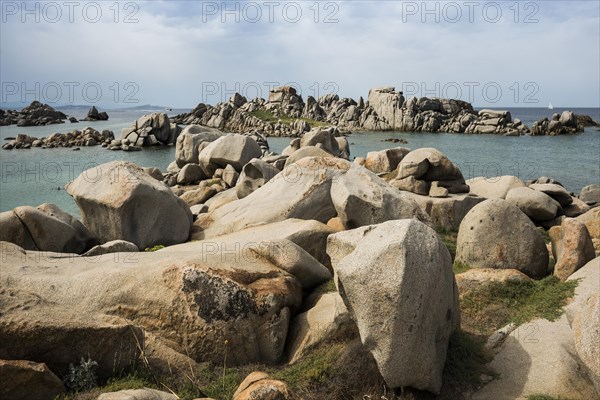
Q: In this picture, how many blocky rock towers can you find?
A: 2